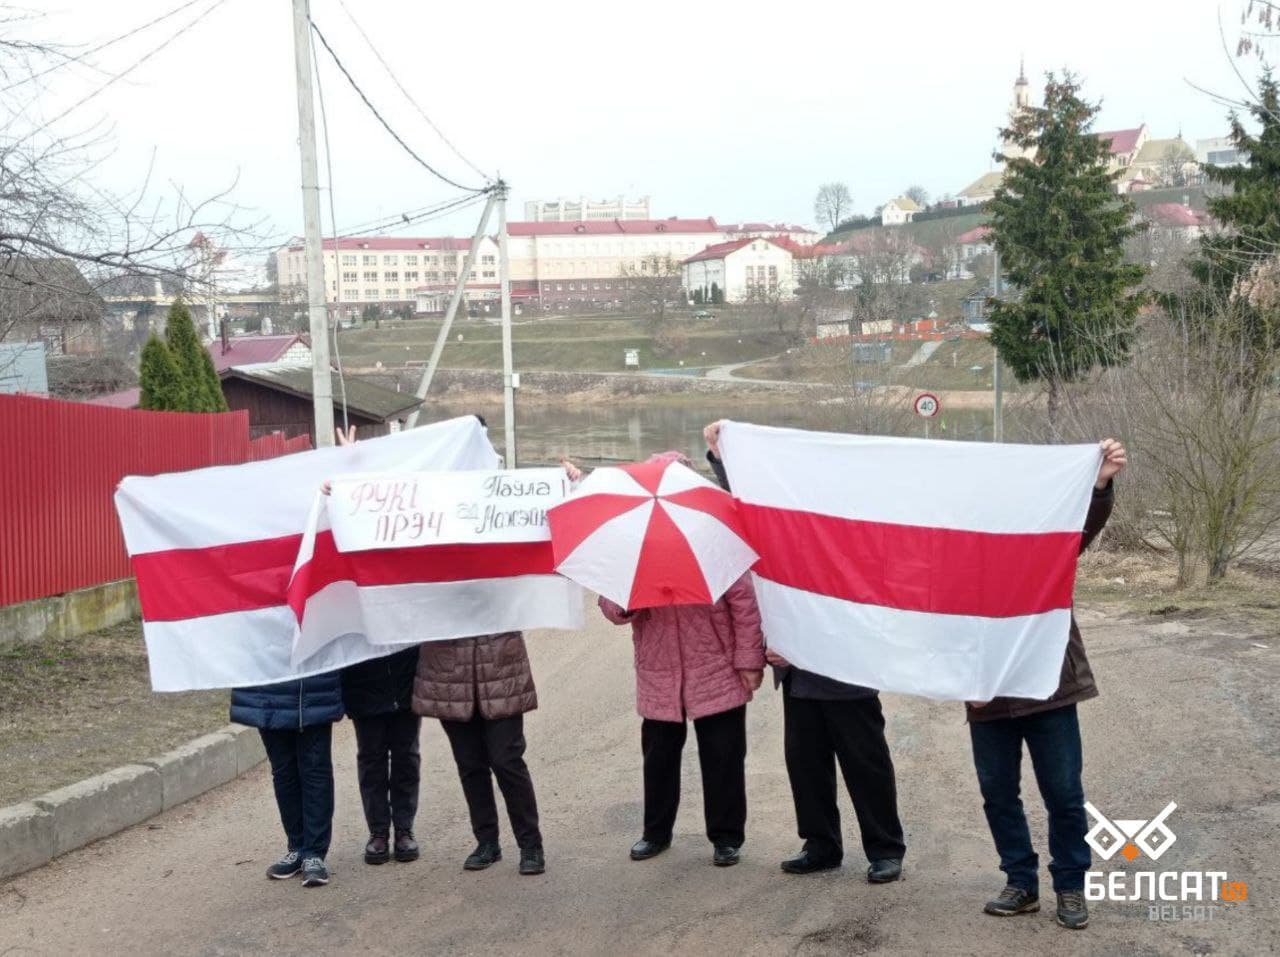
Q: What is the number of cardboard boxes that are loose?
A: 0